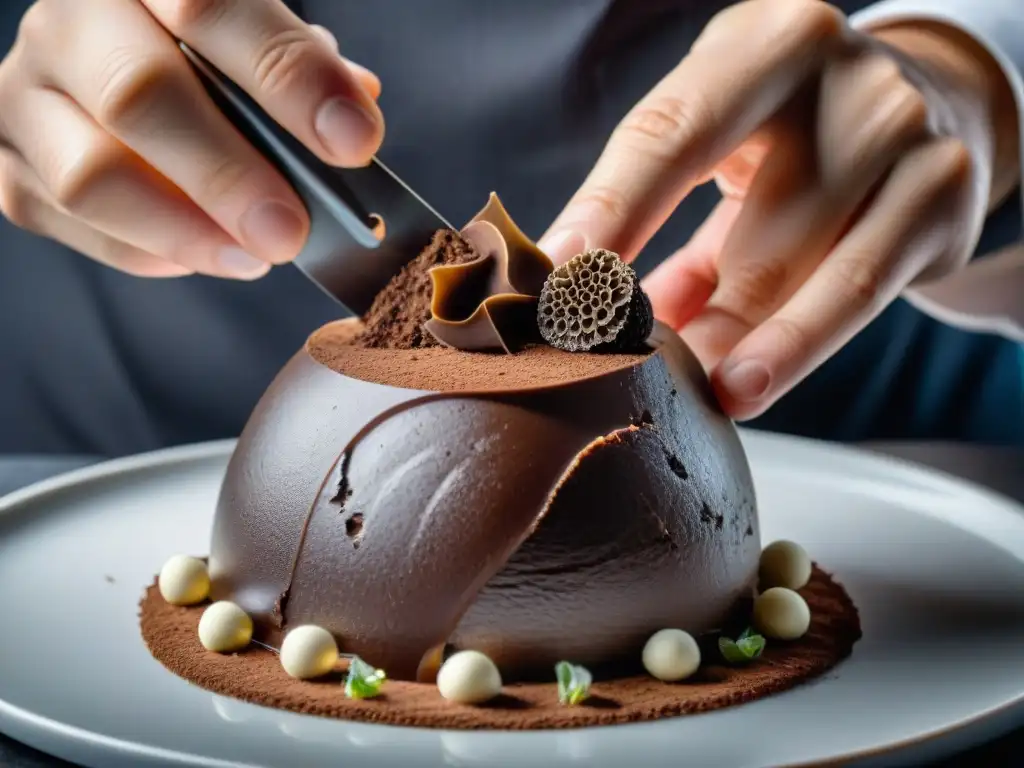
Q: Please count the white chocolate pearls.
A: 7